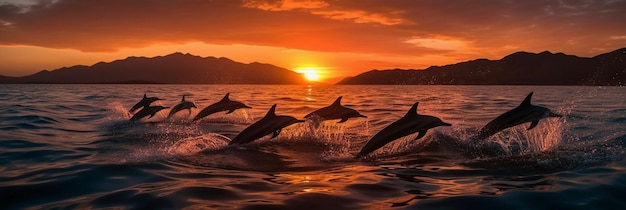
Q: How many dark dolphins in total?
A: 8